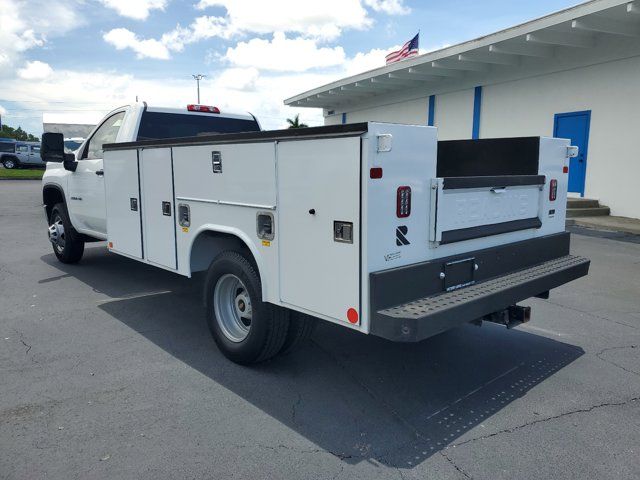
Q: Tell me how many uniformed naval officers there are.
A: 0